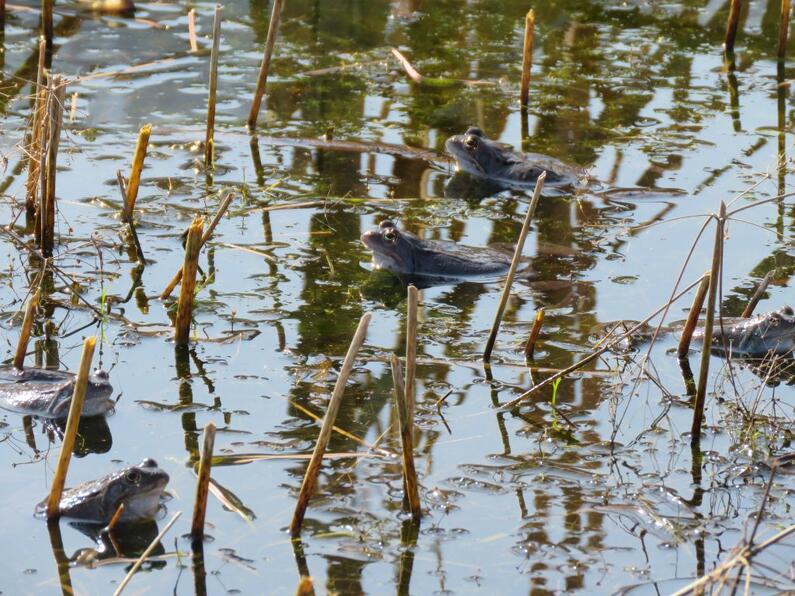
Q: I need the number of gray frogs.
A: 5